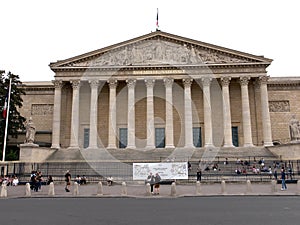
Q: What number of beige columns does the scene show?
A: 12